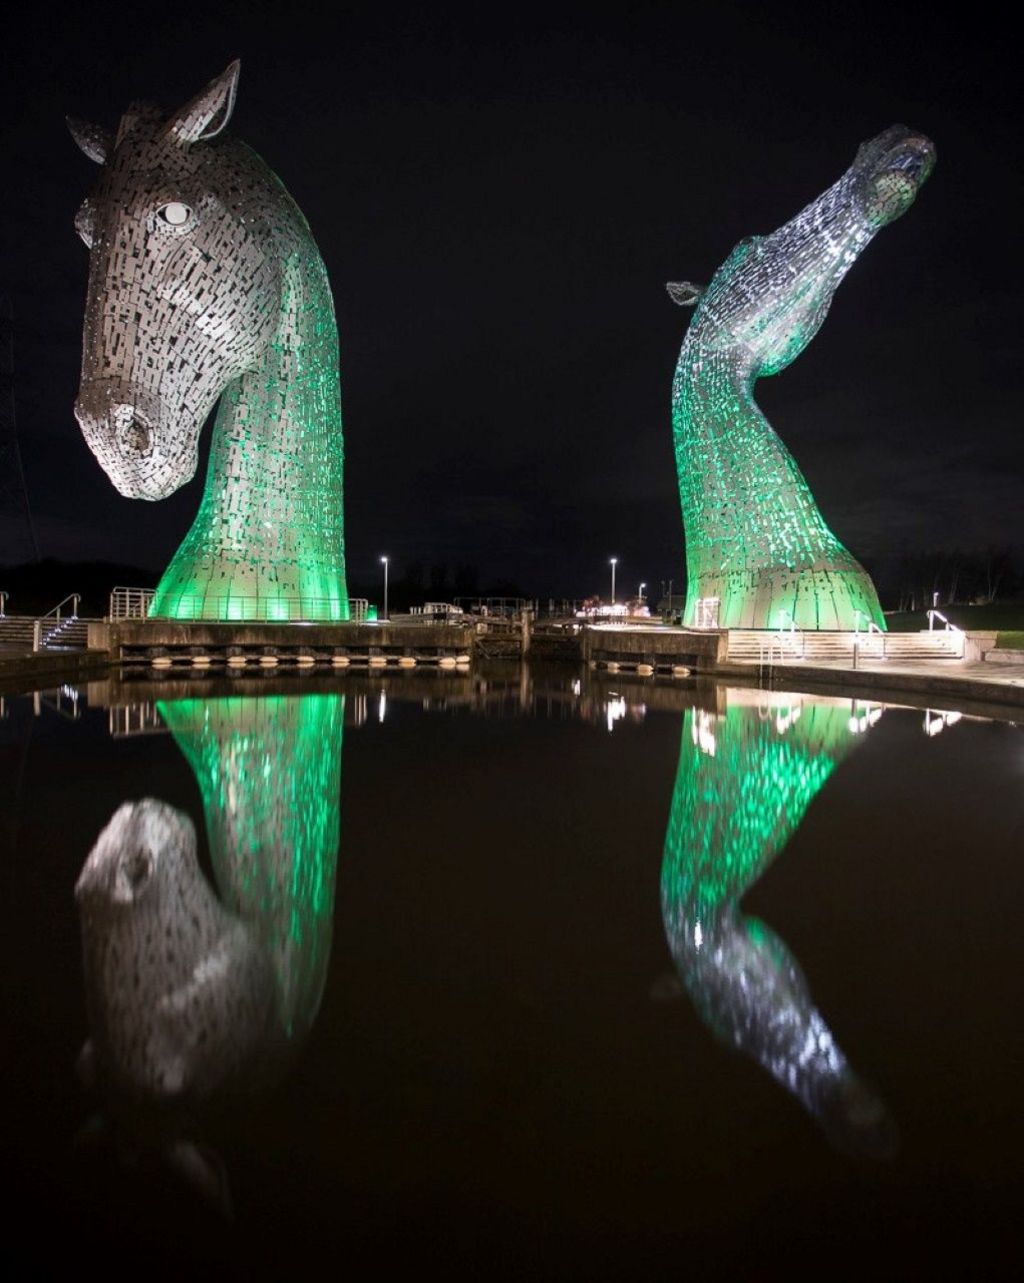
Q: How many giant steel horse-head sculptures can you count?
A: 2